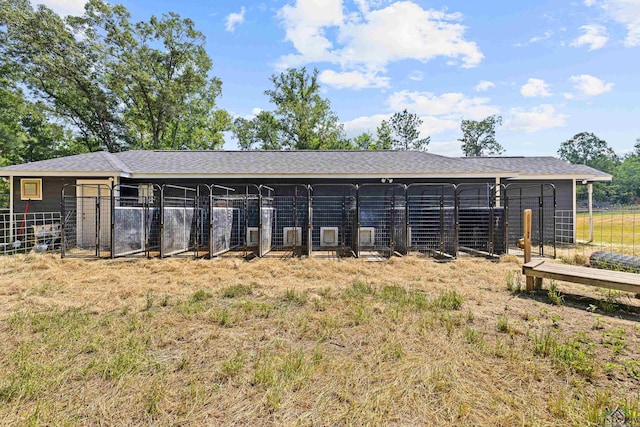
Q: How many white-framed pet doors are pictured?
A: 4